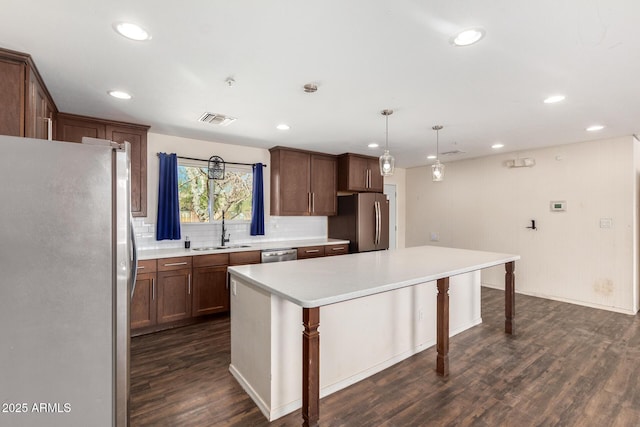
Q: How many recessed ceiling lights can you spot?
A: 9